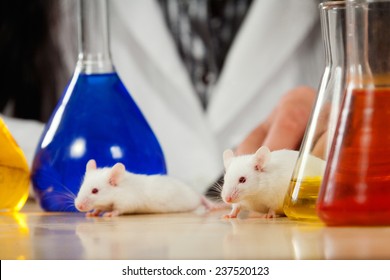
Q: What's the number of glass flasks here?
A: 4